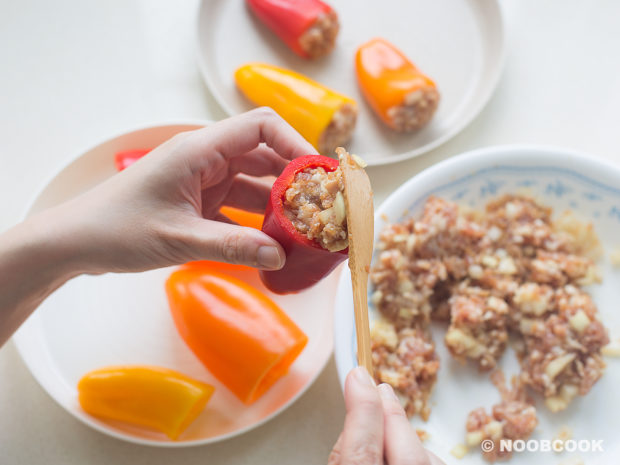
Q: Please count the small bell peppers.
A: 8